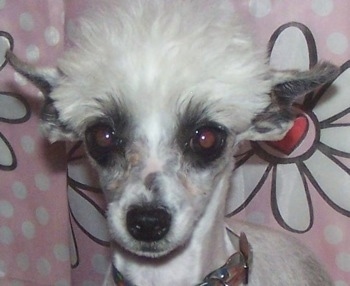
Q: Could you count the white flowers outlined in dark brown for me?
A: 3